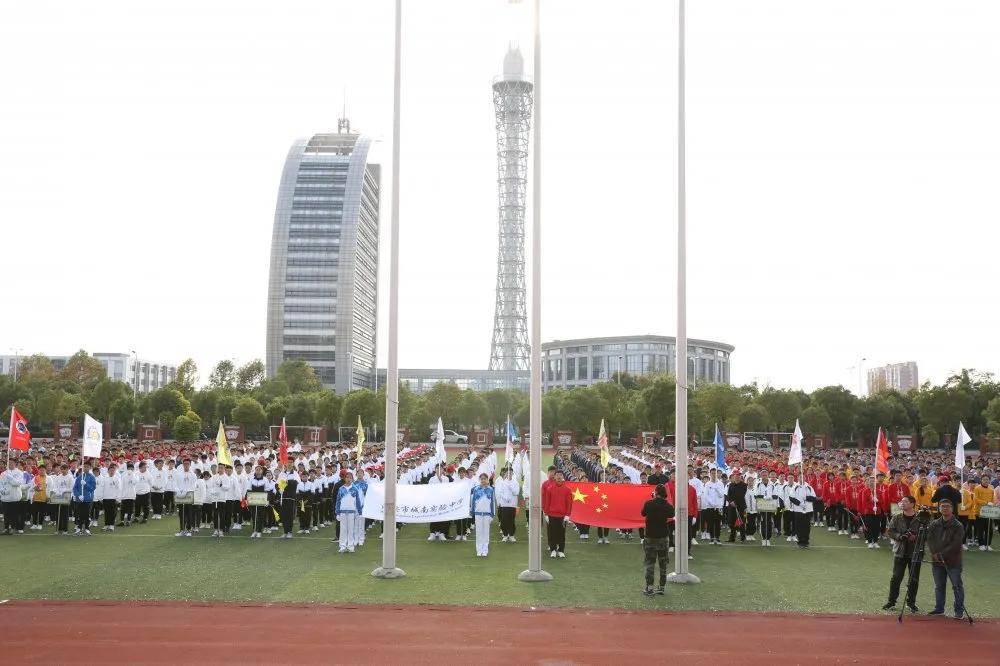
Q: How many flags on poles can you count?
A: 12